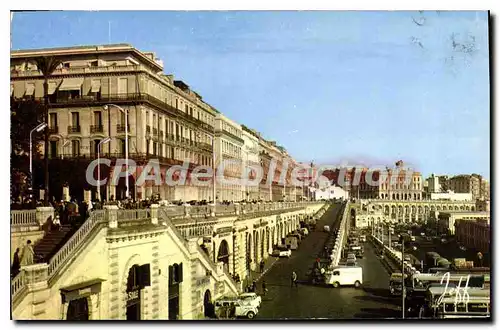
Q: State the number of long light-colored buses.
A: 3